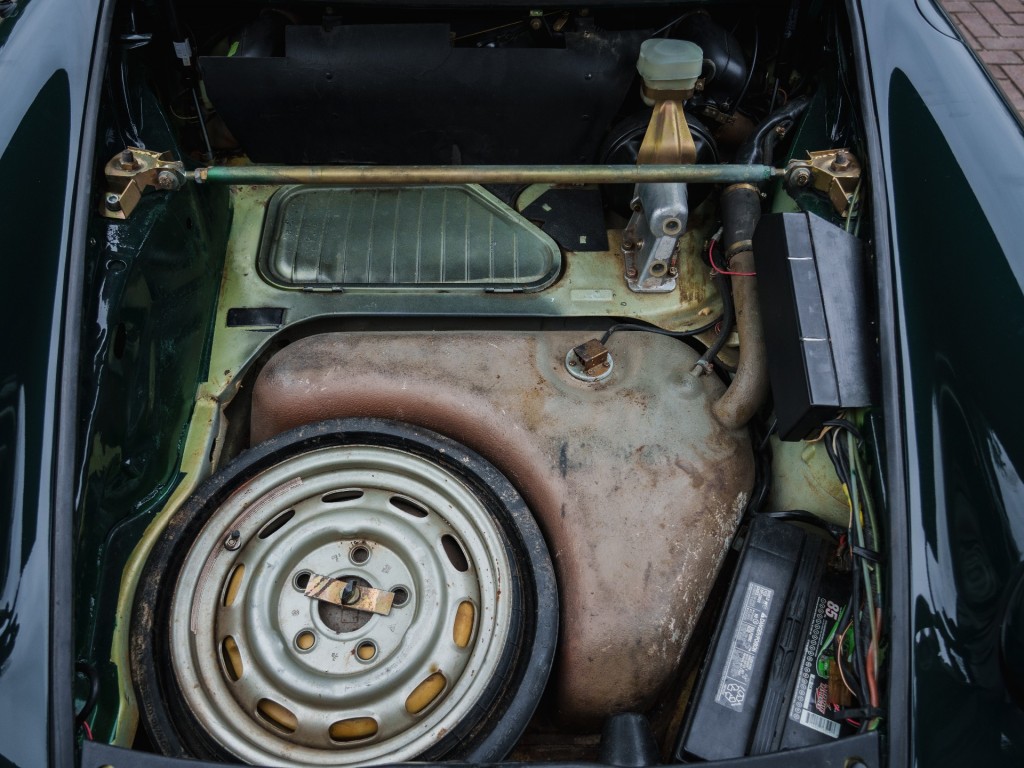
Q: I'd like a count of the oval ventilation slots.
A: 10